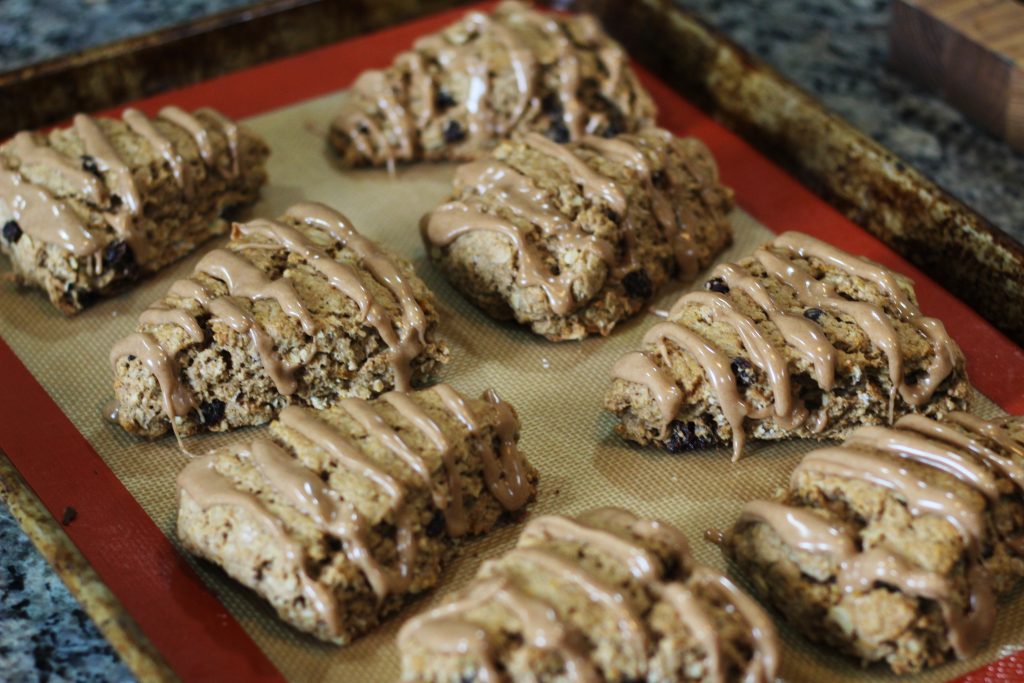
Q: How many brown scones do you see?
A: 8